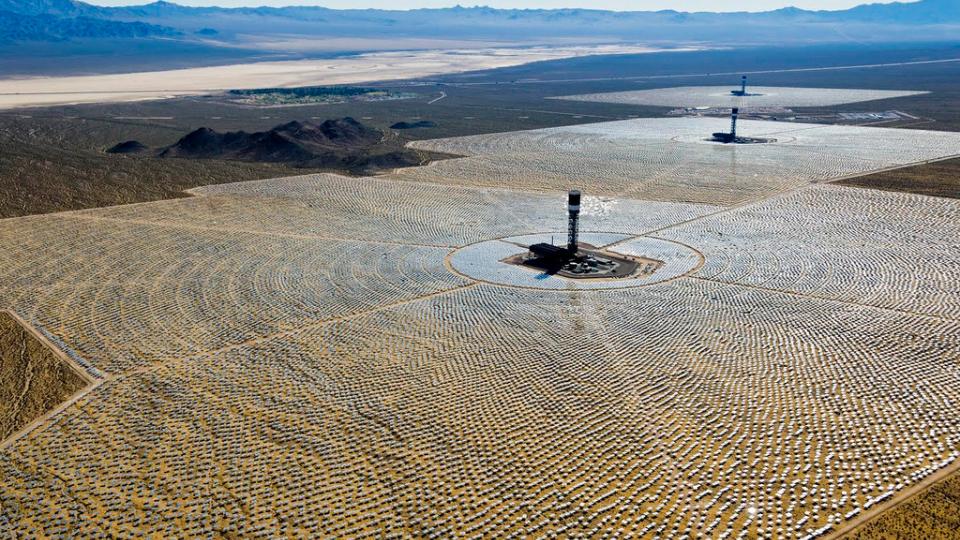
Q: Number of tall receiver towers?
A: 3